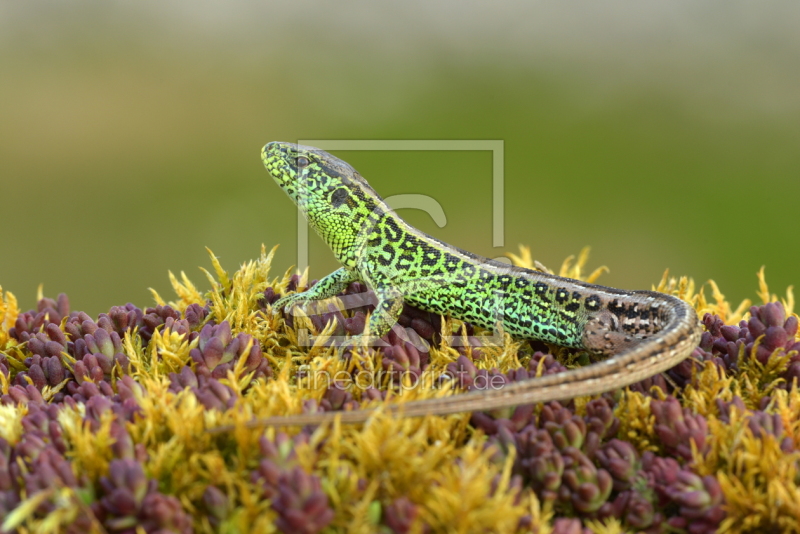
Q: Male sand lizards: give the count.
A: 1